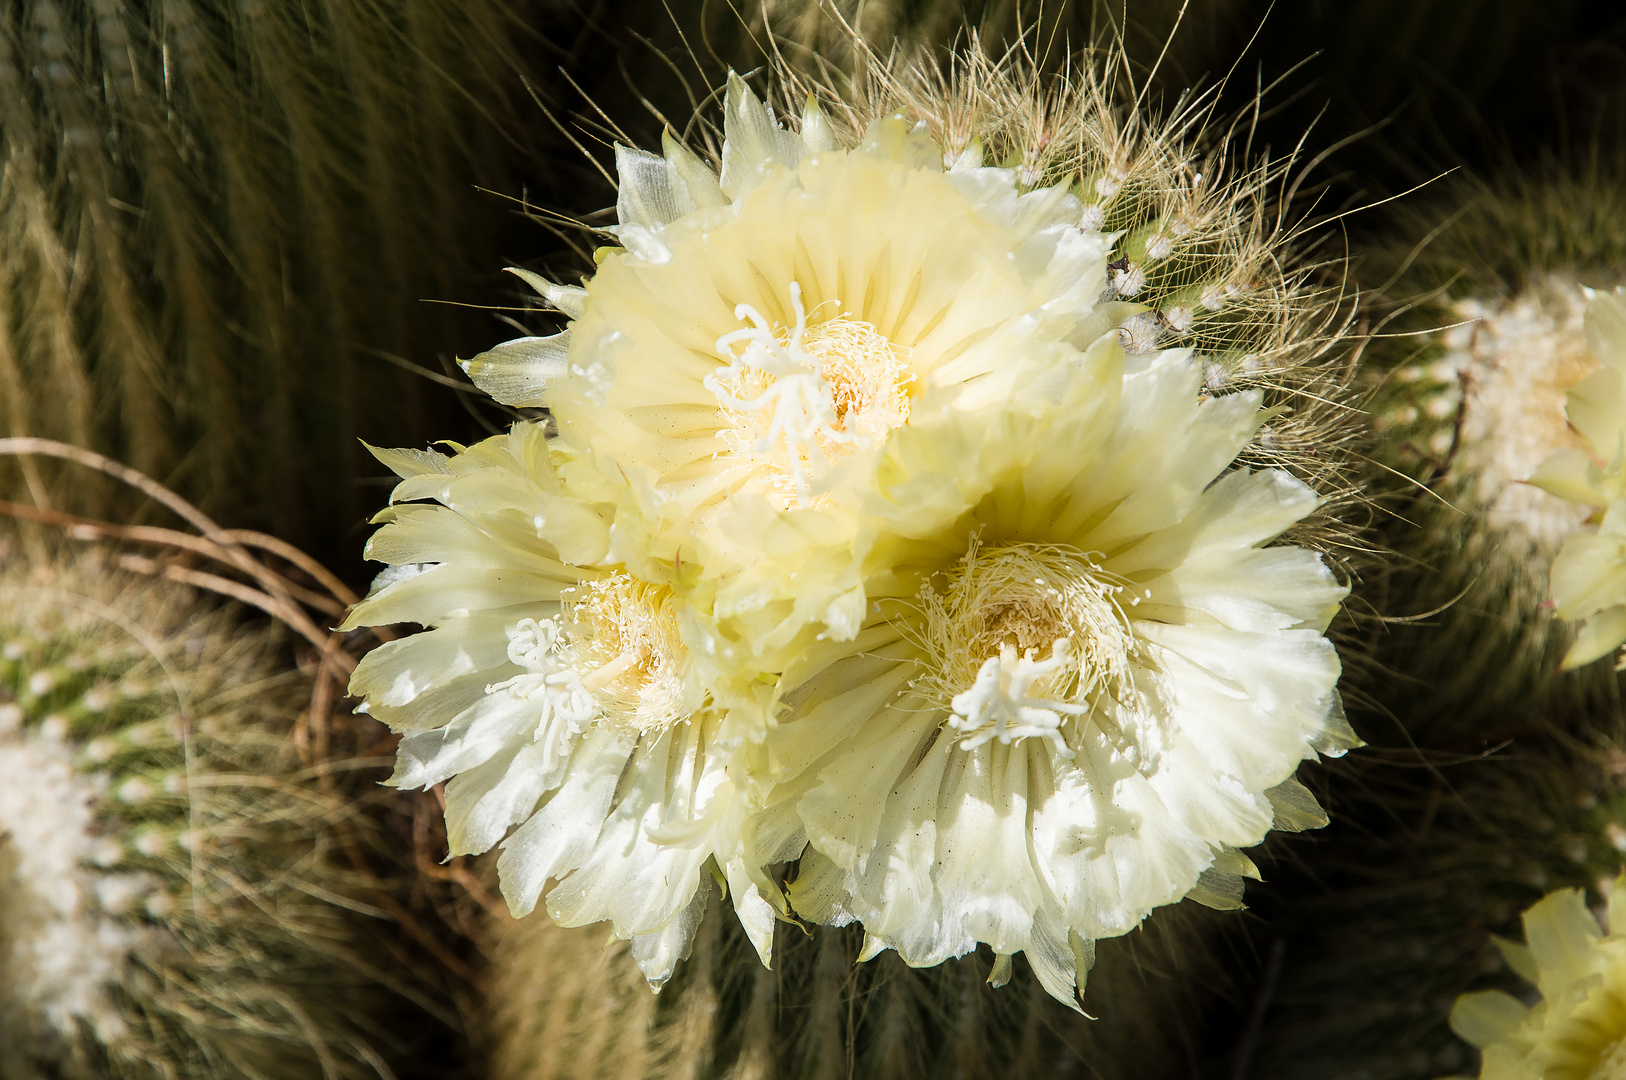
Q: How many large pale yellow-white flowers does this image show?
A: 3